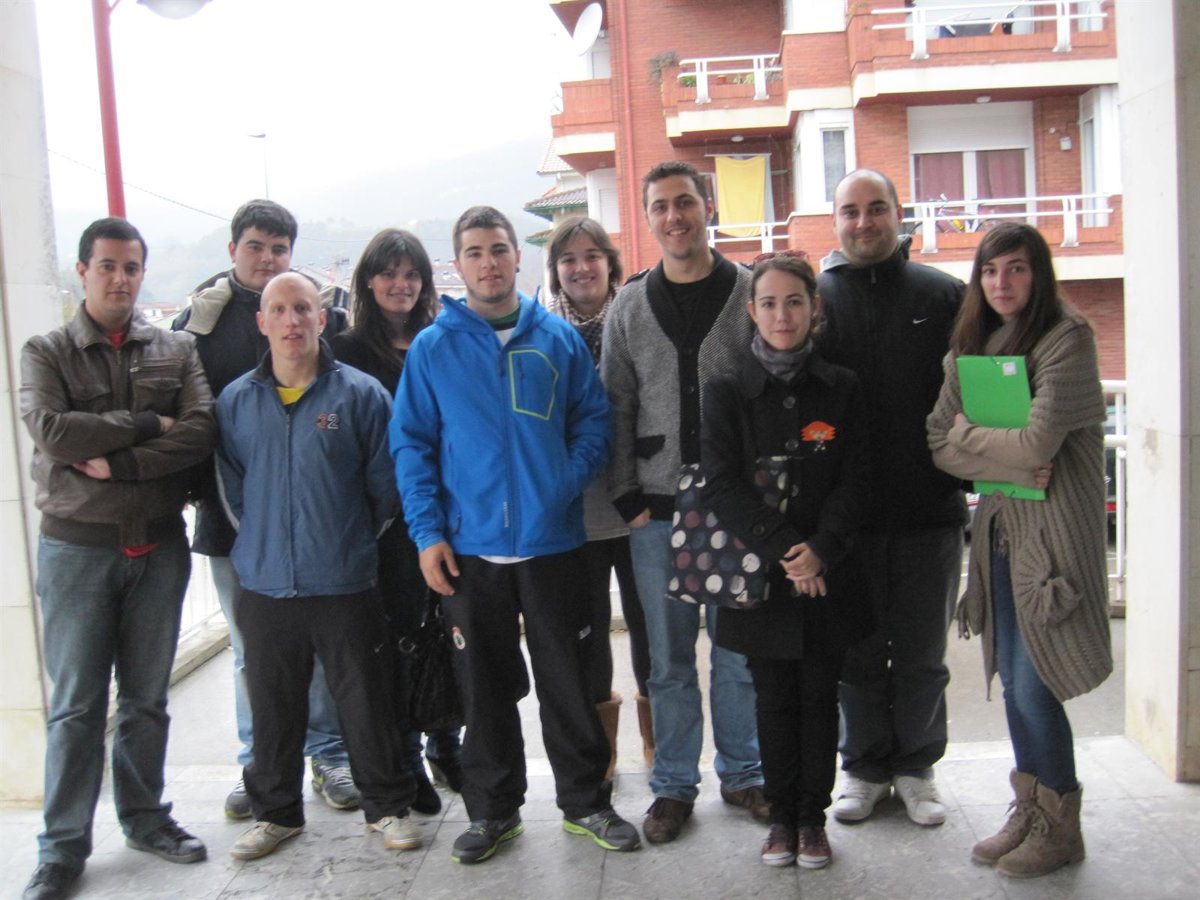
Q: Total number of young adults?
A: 10